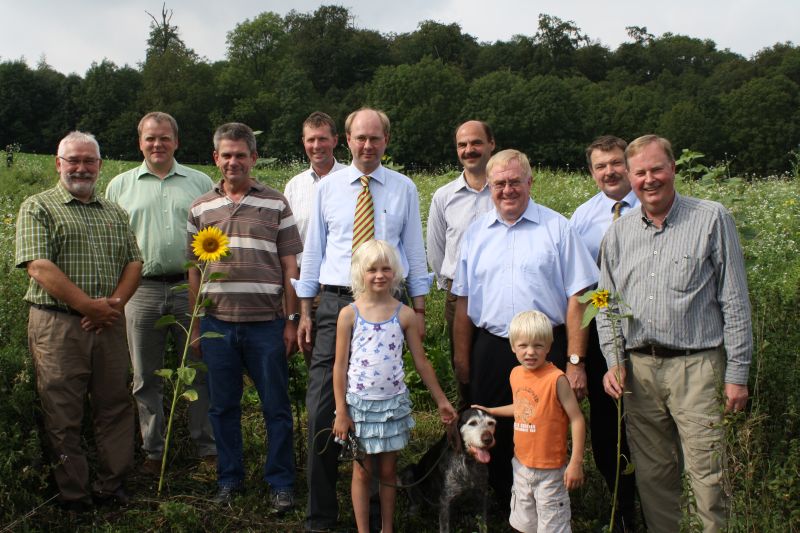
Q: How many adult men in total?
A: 9